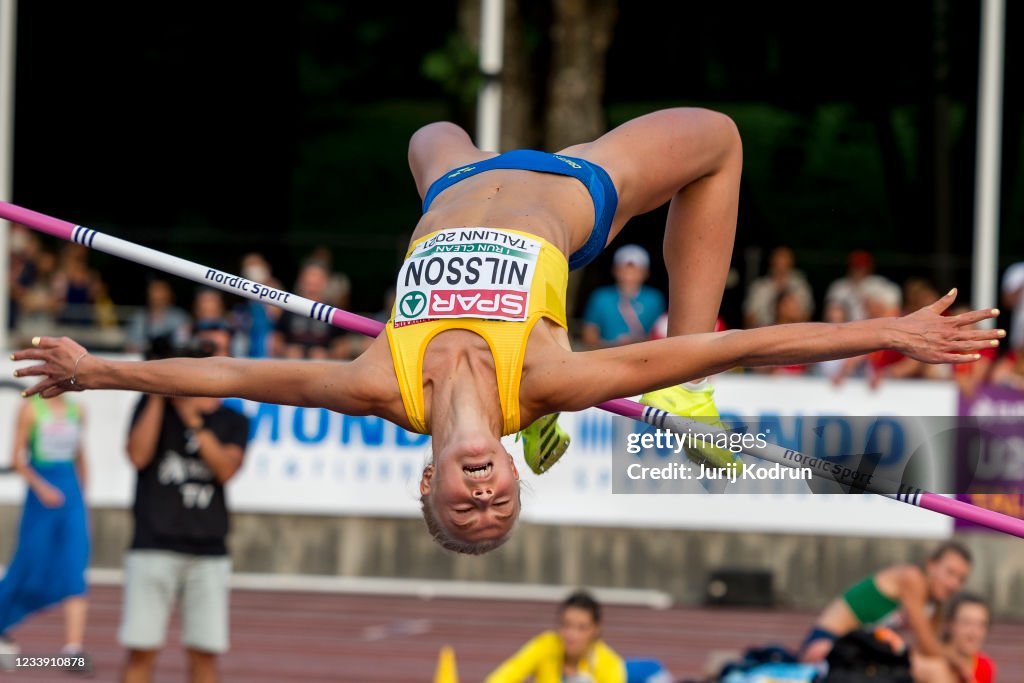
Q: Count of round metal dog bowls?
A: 0